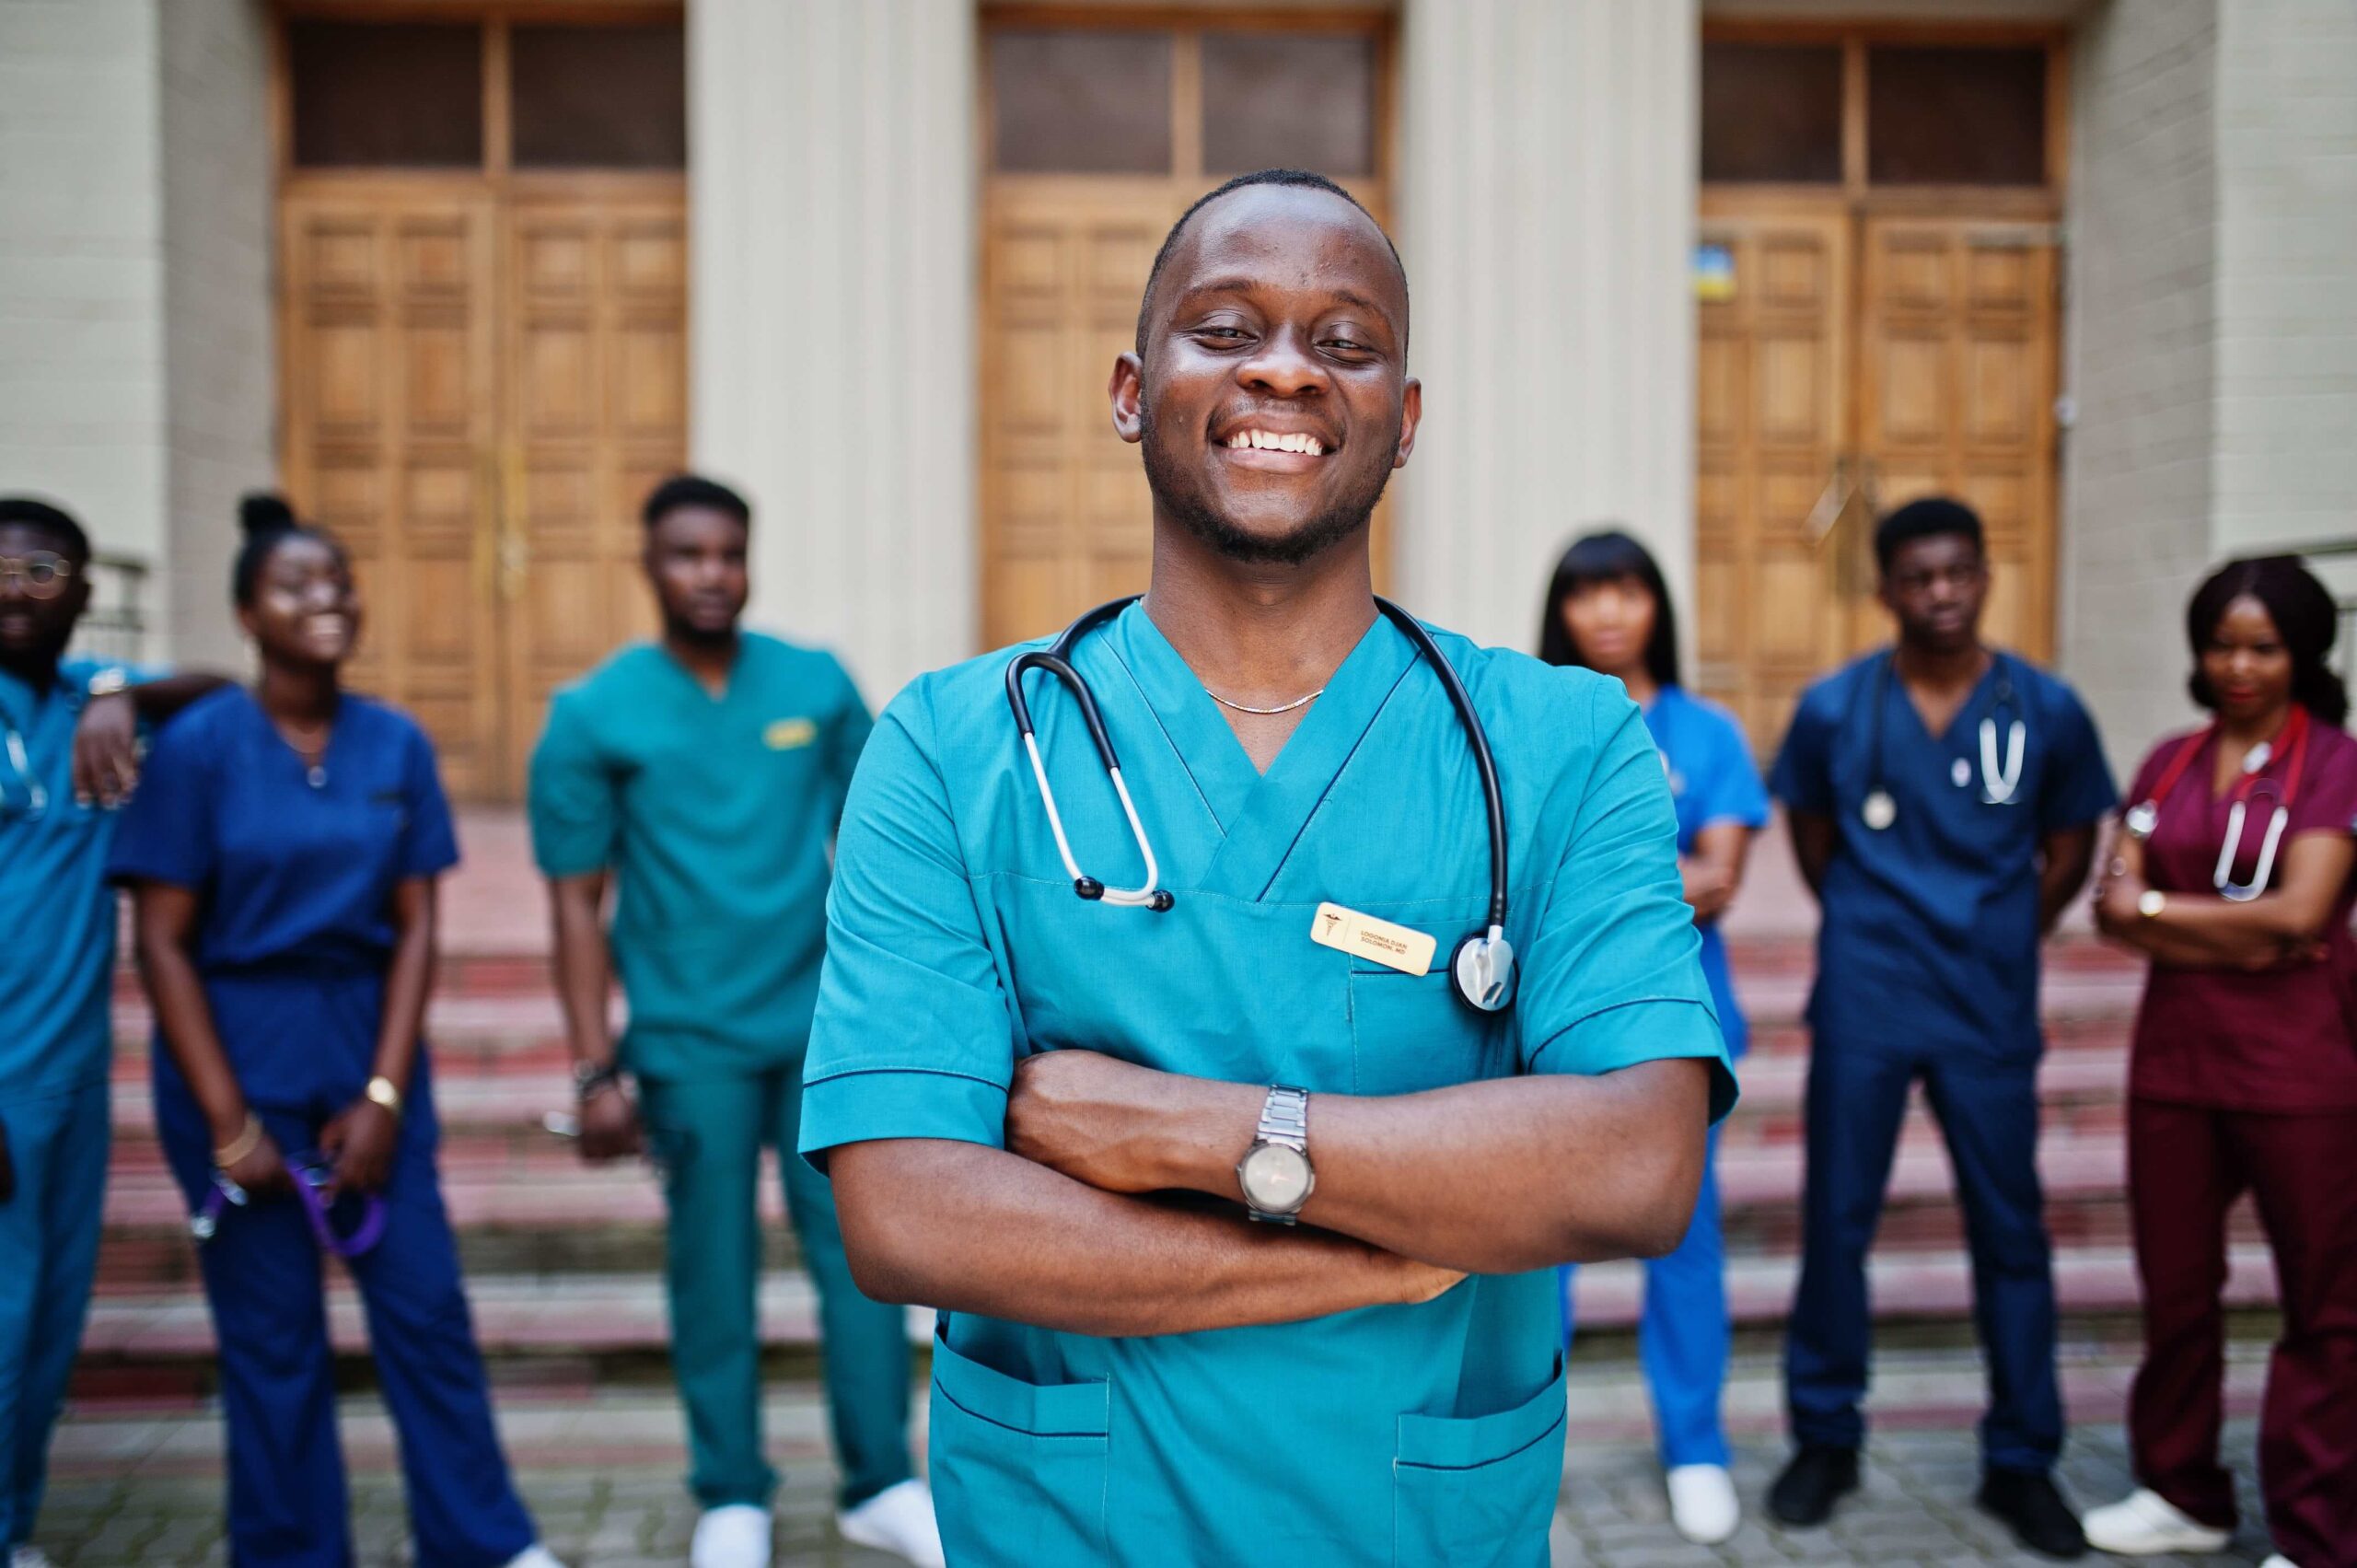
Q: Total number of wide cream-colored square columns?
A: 2